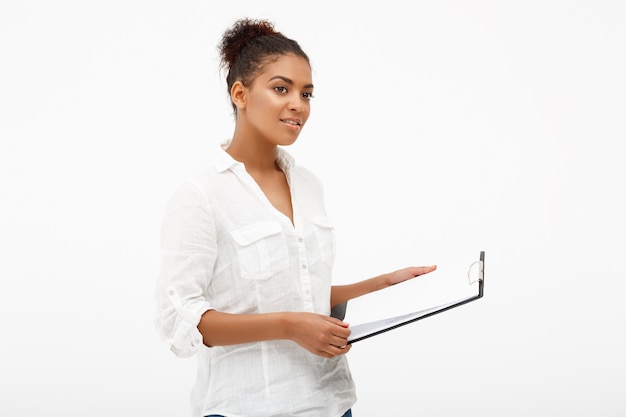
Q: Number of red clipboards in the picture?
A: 0